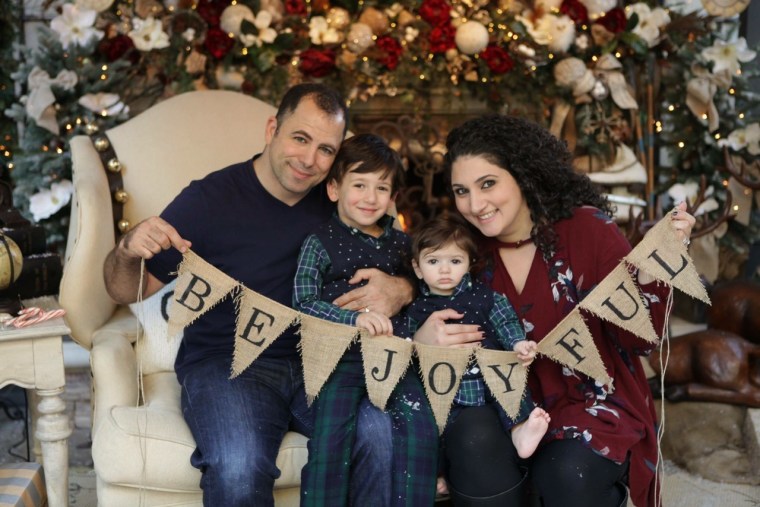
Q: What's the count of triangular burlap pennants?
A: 9